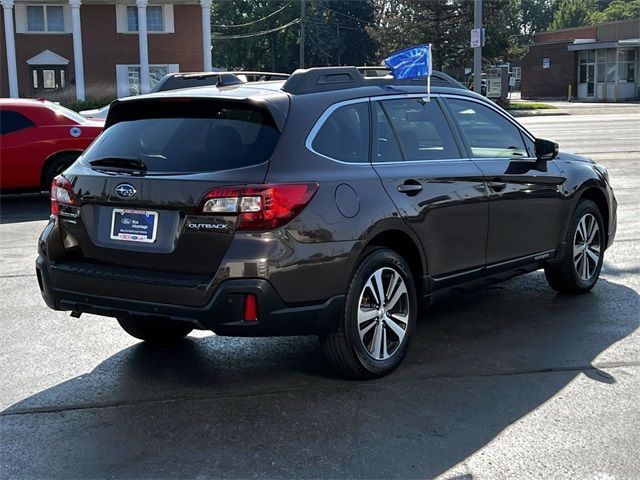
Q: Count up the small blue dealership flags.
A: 1